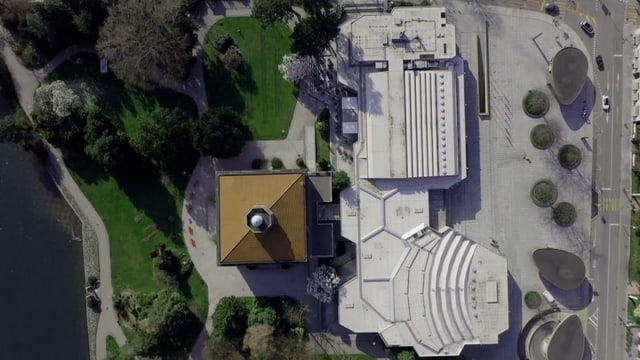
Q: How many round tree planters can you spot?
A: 6